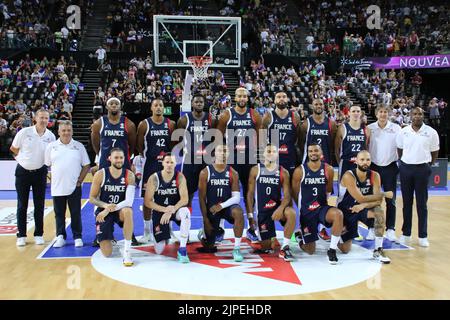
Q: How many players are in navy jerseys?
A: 13